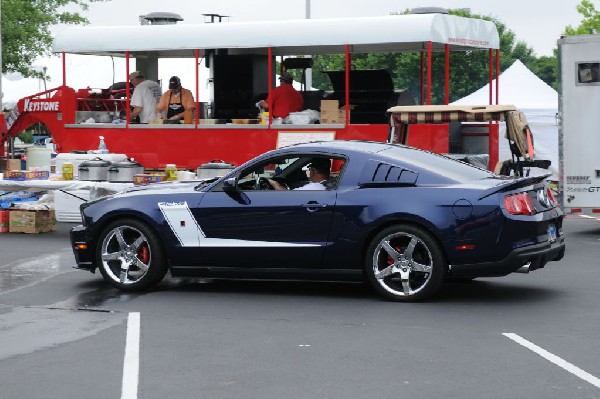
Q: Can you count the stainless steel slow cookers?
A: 3